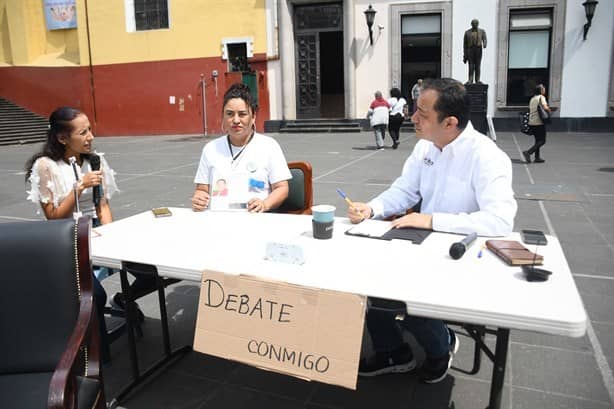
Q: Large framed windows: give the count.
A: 2